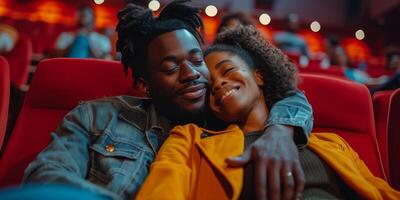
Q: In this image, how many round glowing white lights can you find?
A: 6